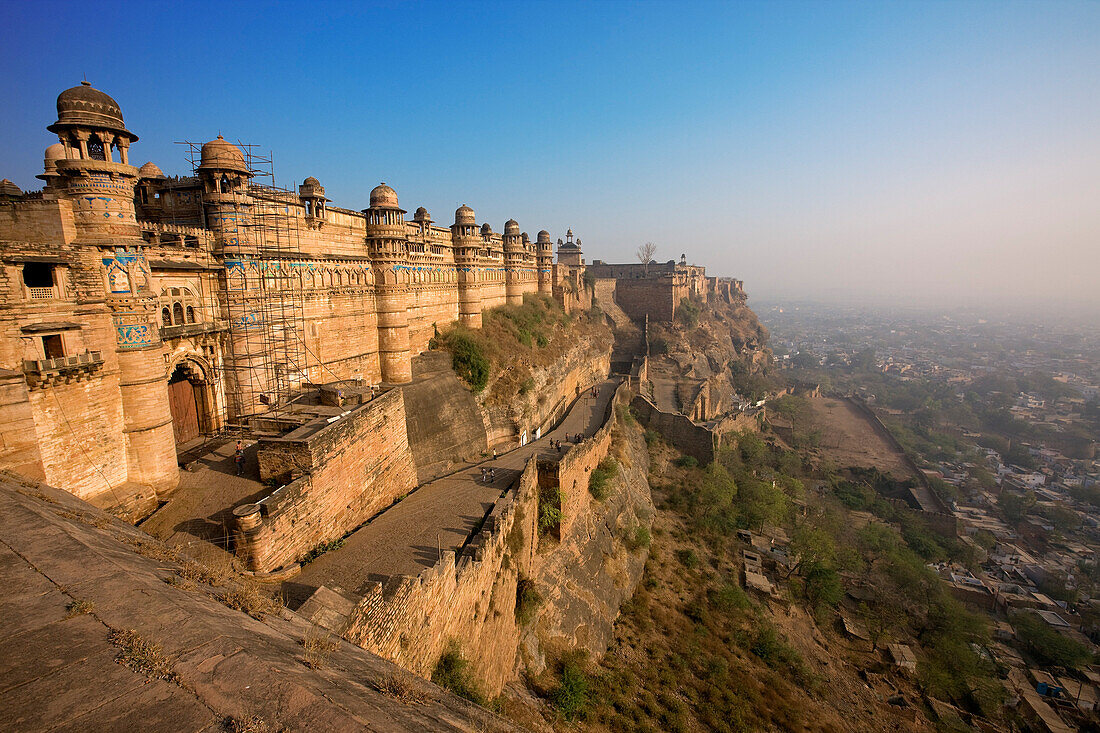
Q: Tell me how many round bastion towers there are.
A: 6